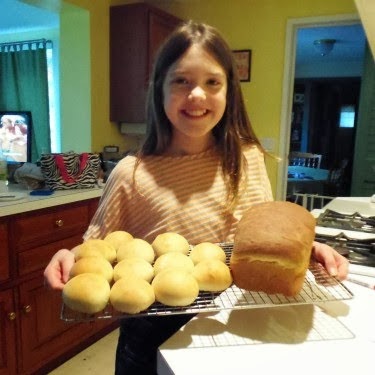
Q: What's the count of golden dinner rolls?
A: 12